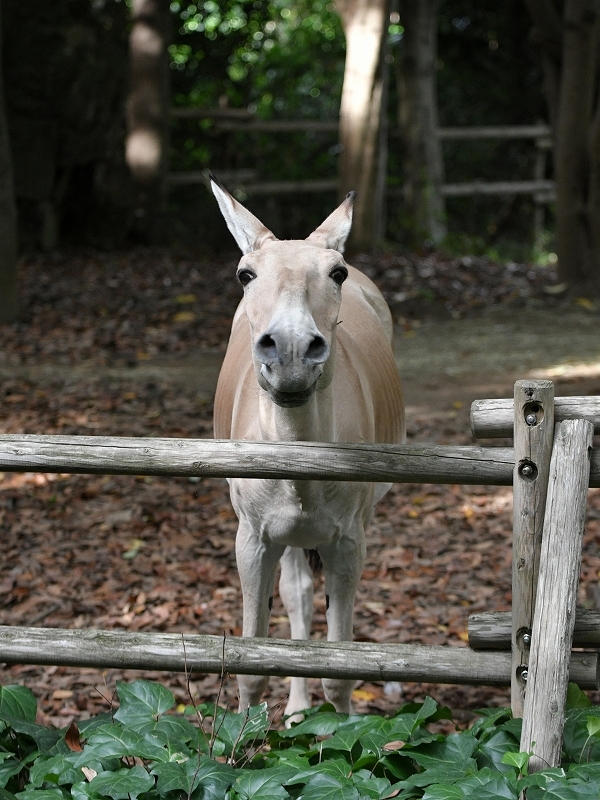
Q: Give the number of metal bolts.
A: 4